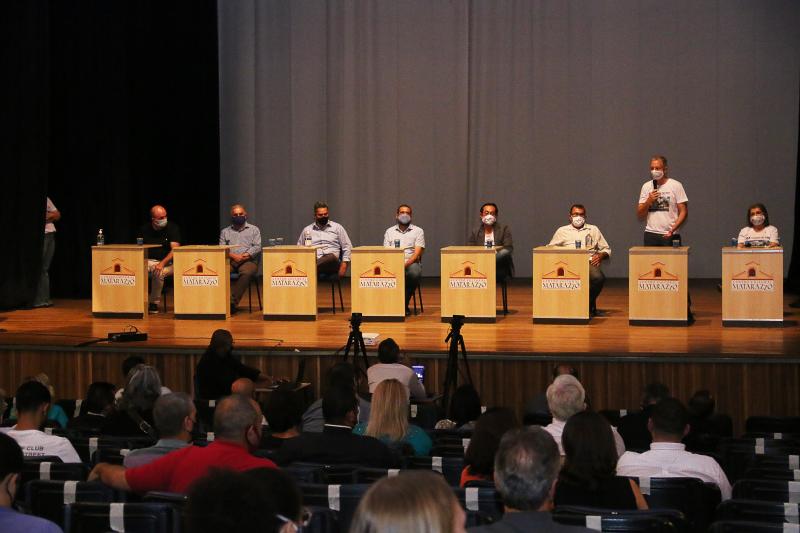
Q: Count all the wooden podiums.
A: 8